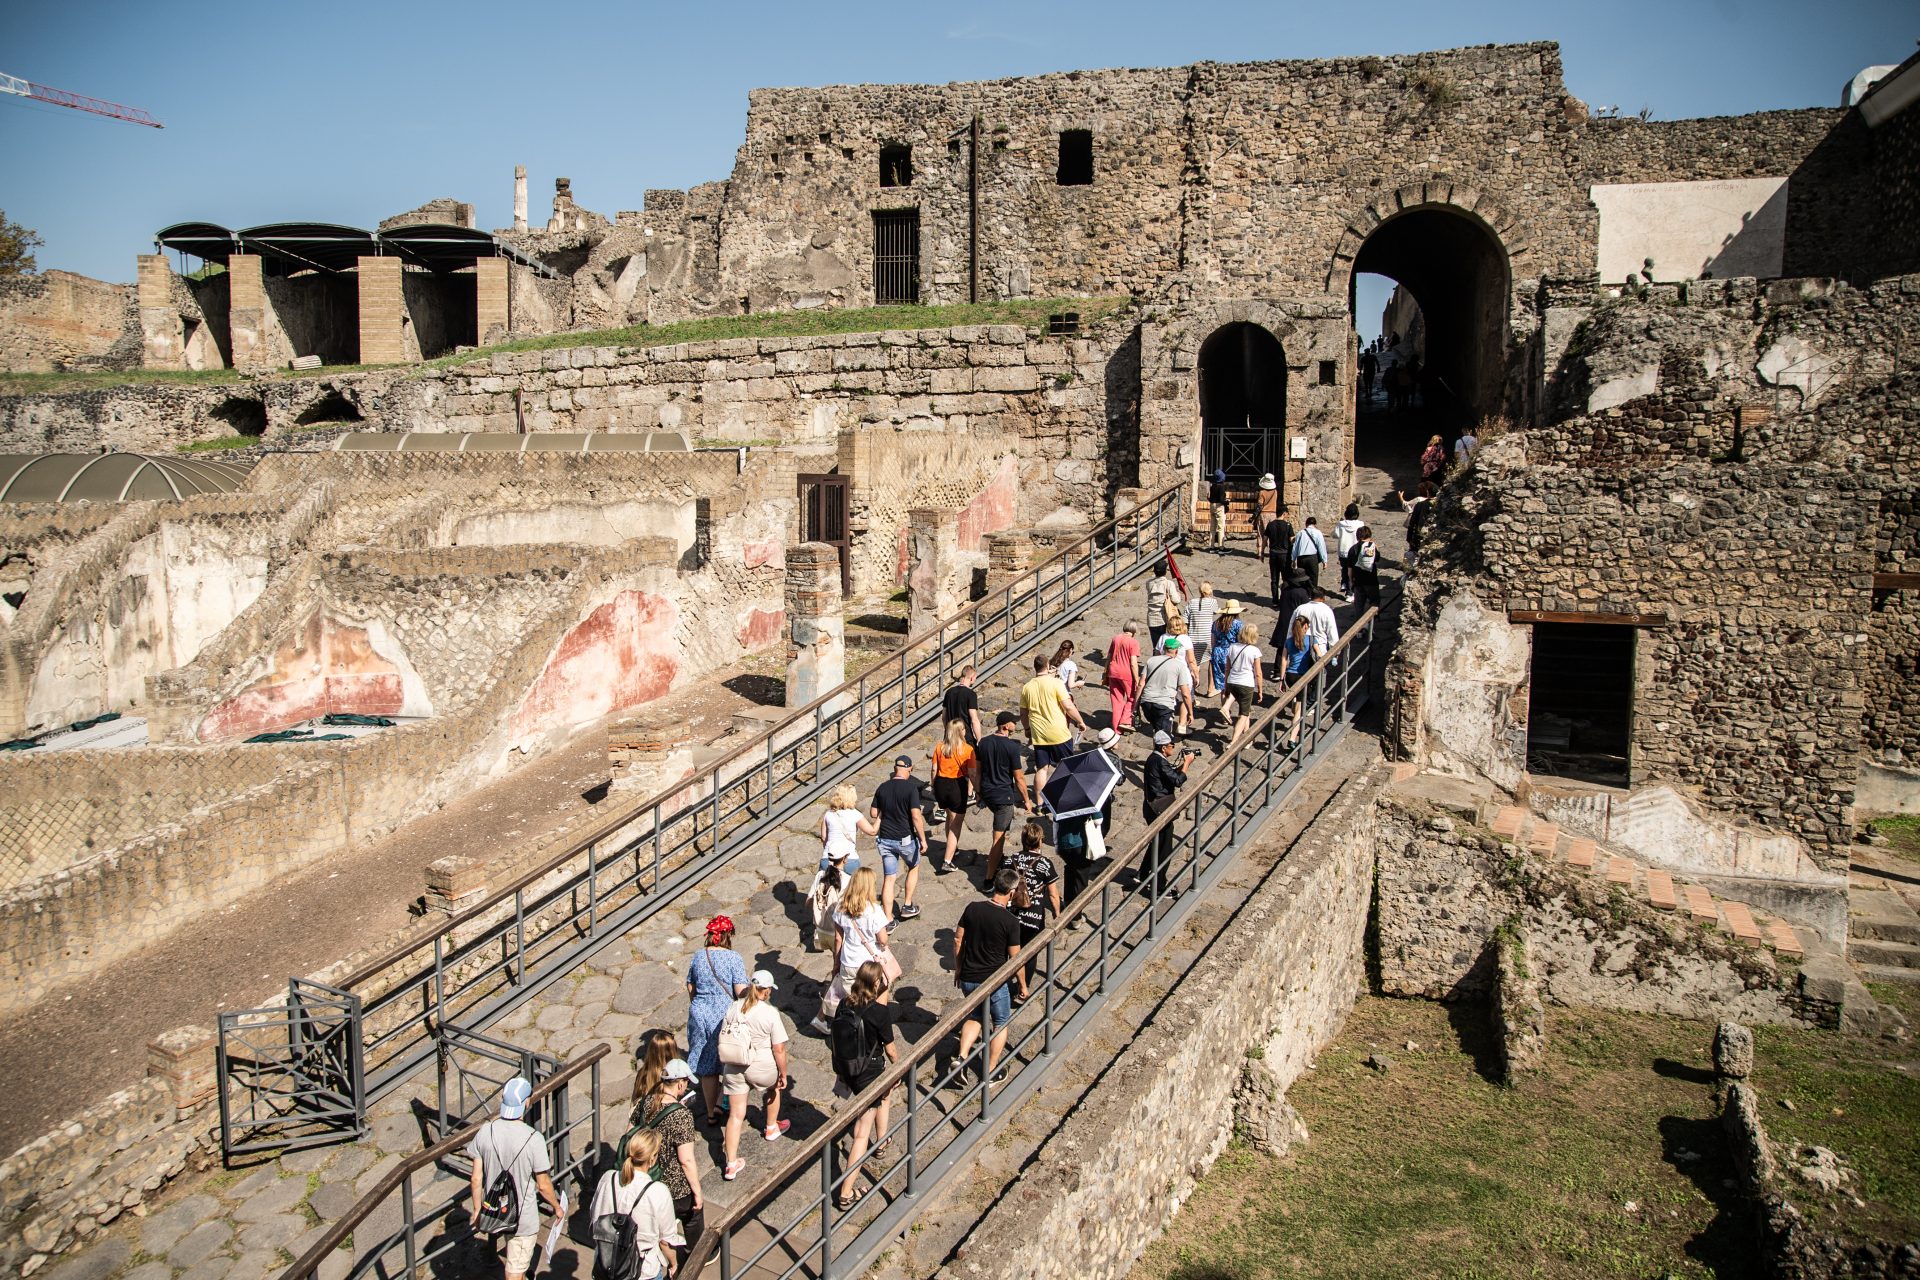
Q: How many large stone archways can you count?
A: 2